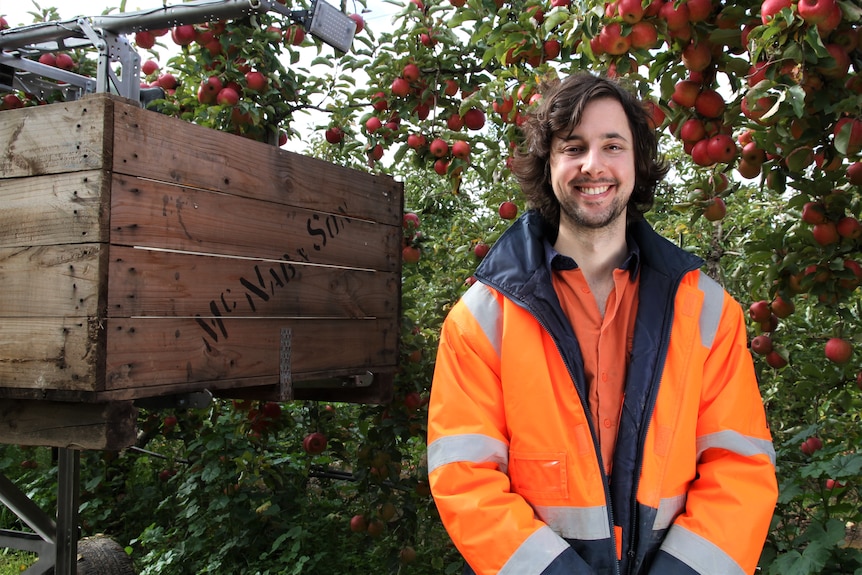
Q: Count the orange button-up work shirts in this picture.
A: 1